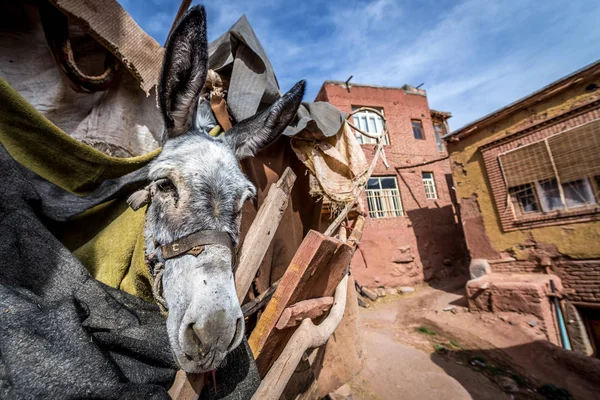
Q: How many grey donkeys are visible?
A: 1